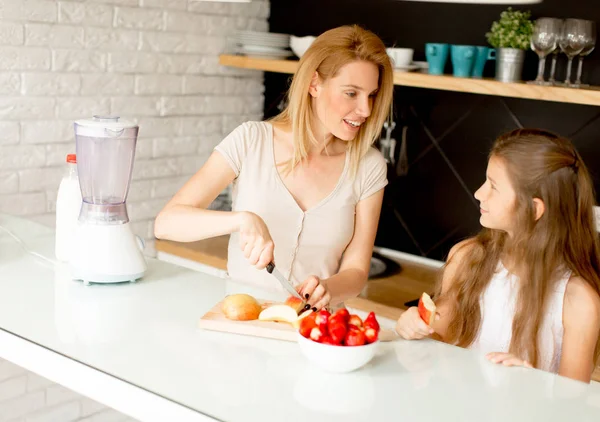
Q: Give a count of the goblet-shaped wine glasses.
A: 4